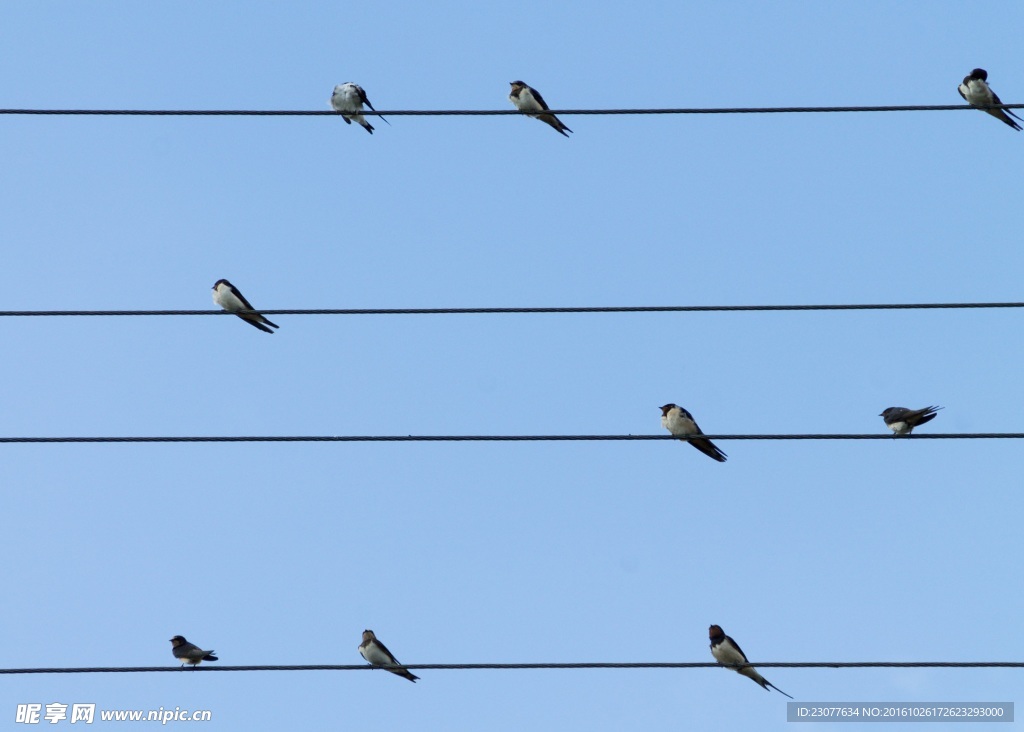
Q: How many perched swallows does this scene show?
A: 9